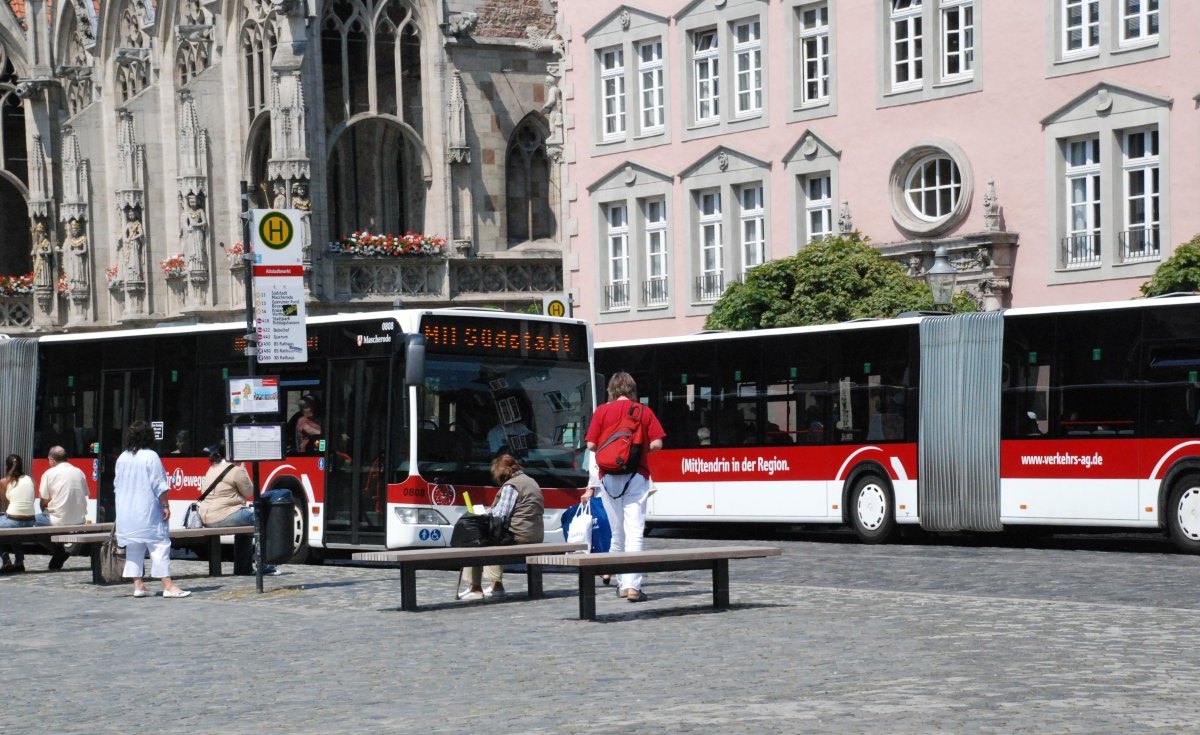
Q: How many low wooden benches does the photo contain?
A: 4